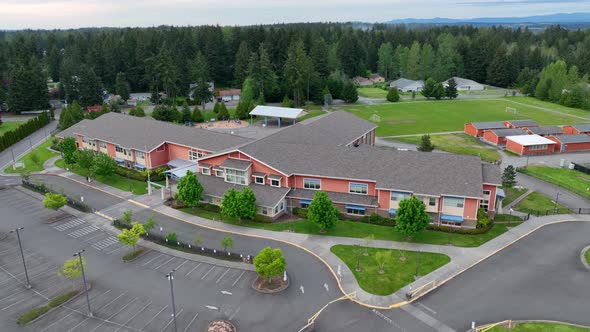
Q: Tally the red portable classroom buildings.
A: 7